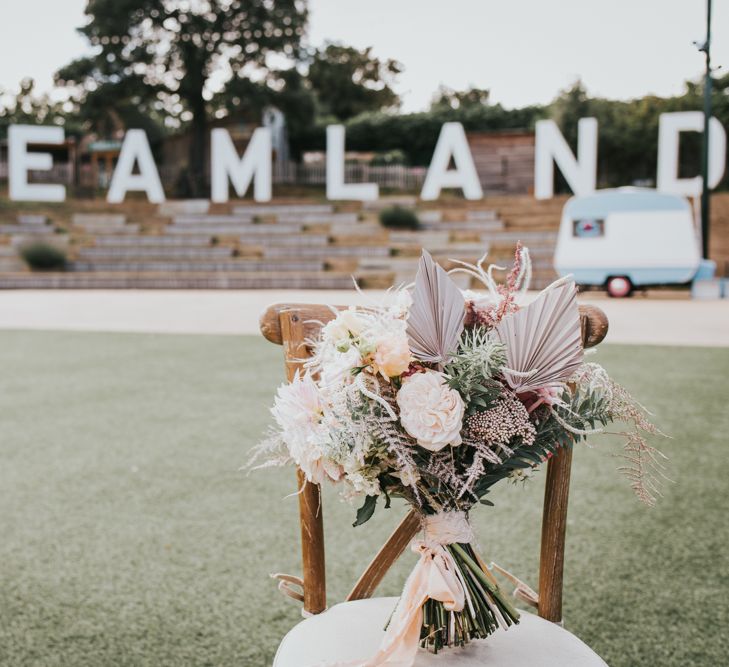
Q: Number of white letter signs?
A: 7